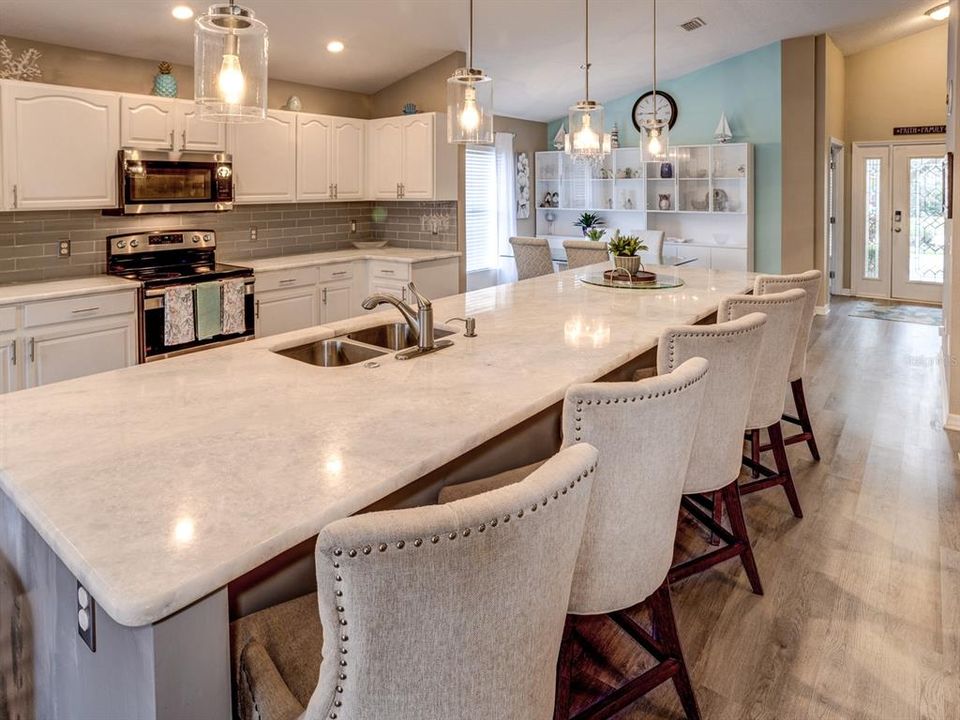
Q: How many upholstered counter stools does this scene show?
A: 5